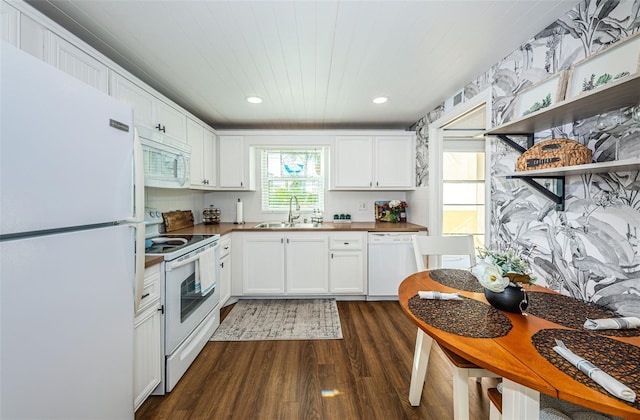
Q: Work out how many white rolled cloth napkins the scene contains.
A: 3